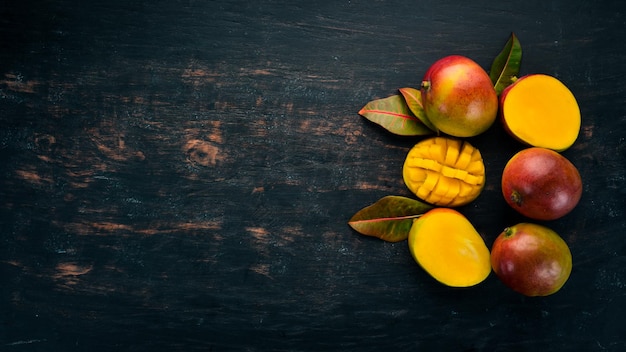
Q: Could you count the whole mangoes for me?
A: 3